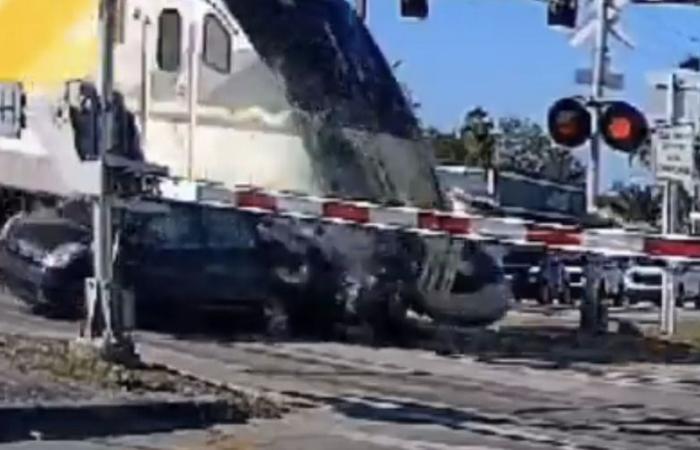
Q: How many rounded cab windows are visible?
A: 2